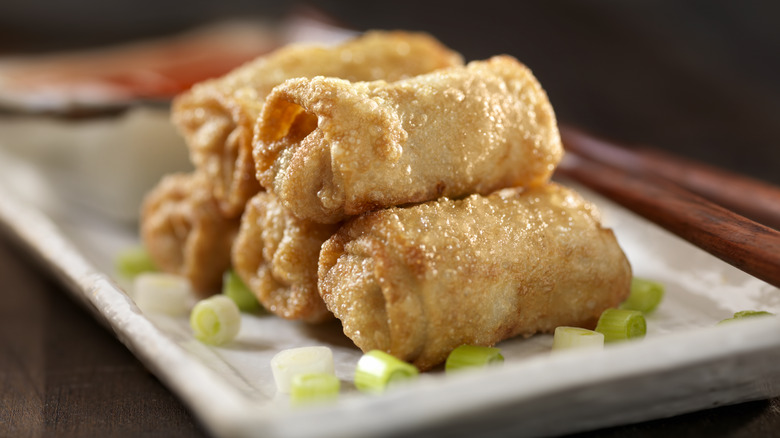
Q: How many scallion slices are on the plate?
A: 12